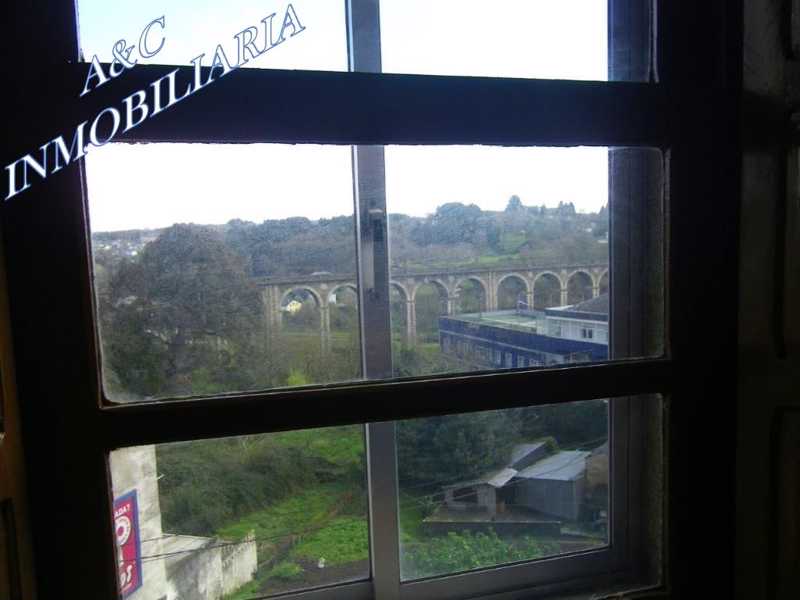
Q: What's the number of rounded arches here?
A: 9